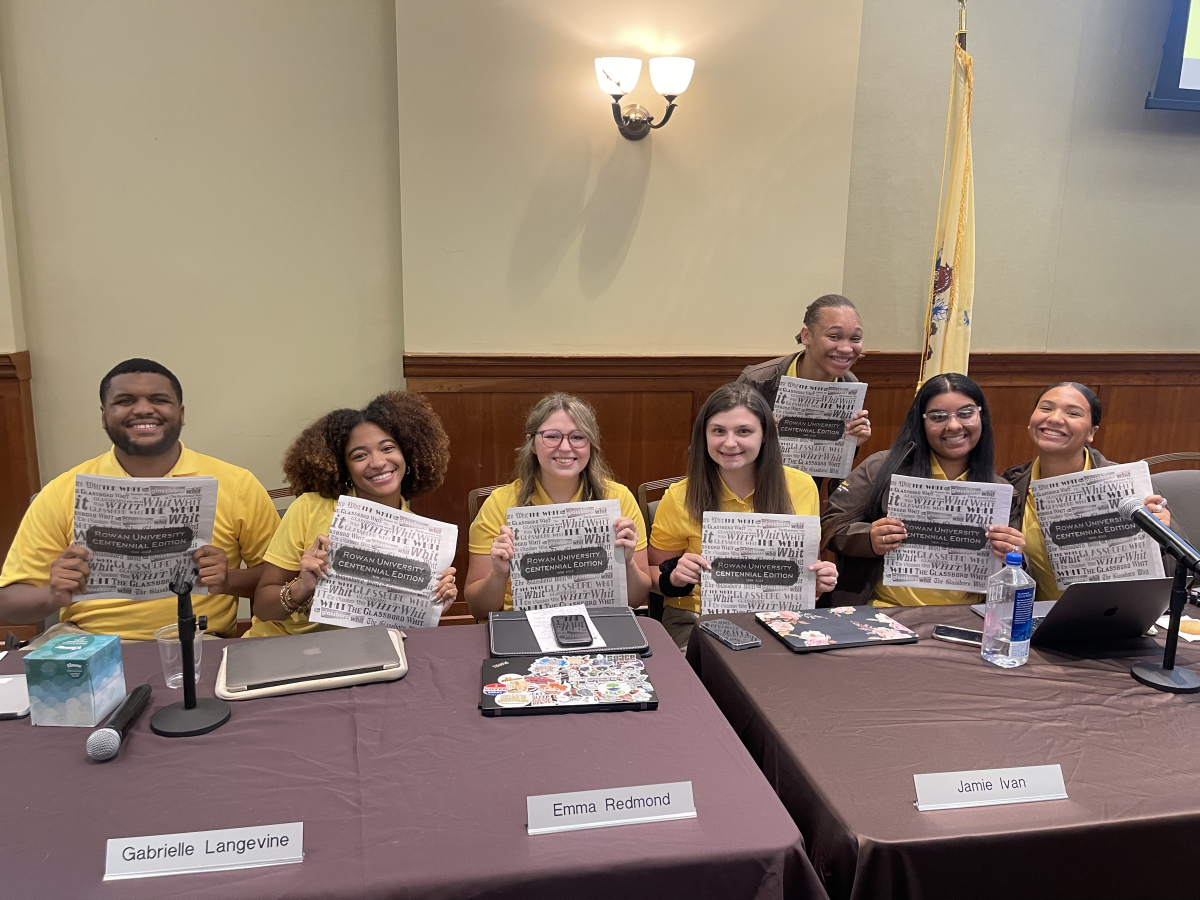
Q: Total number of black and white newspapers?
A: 7